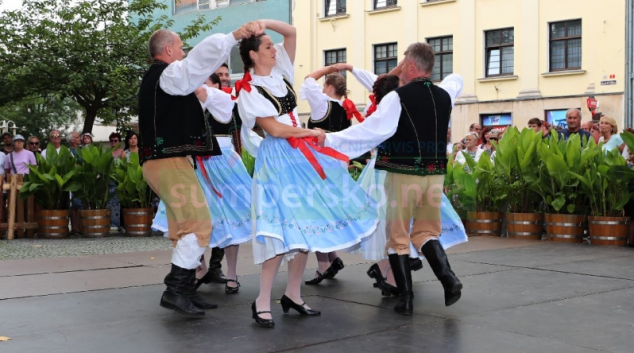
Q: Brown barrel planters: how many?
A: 7